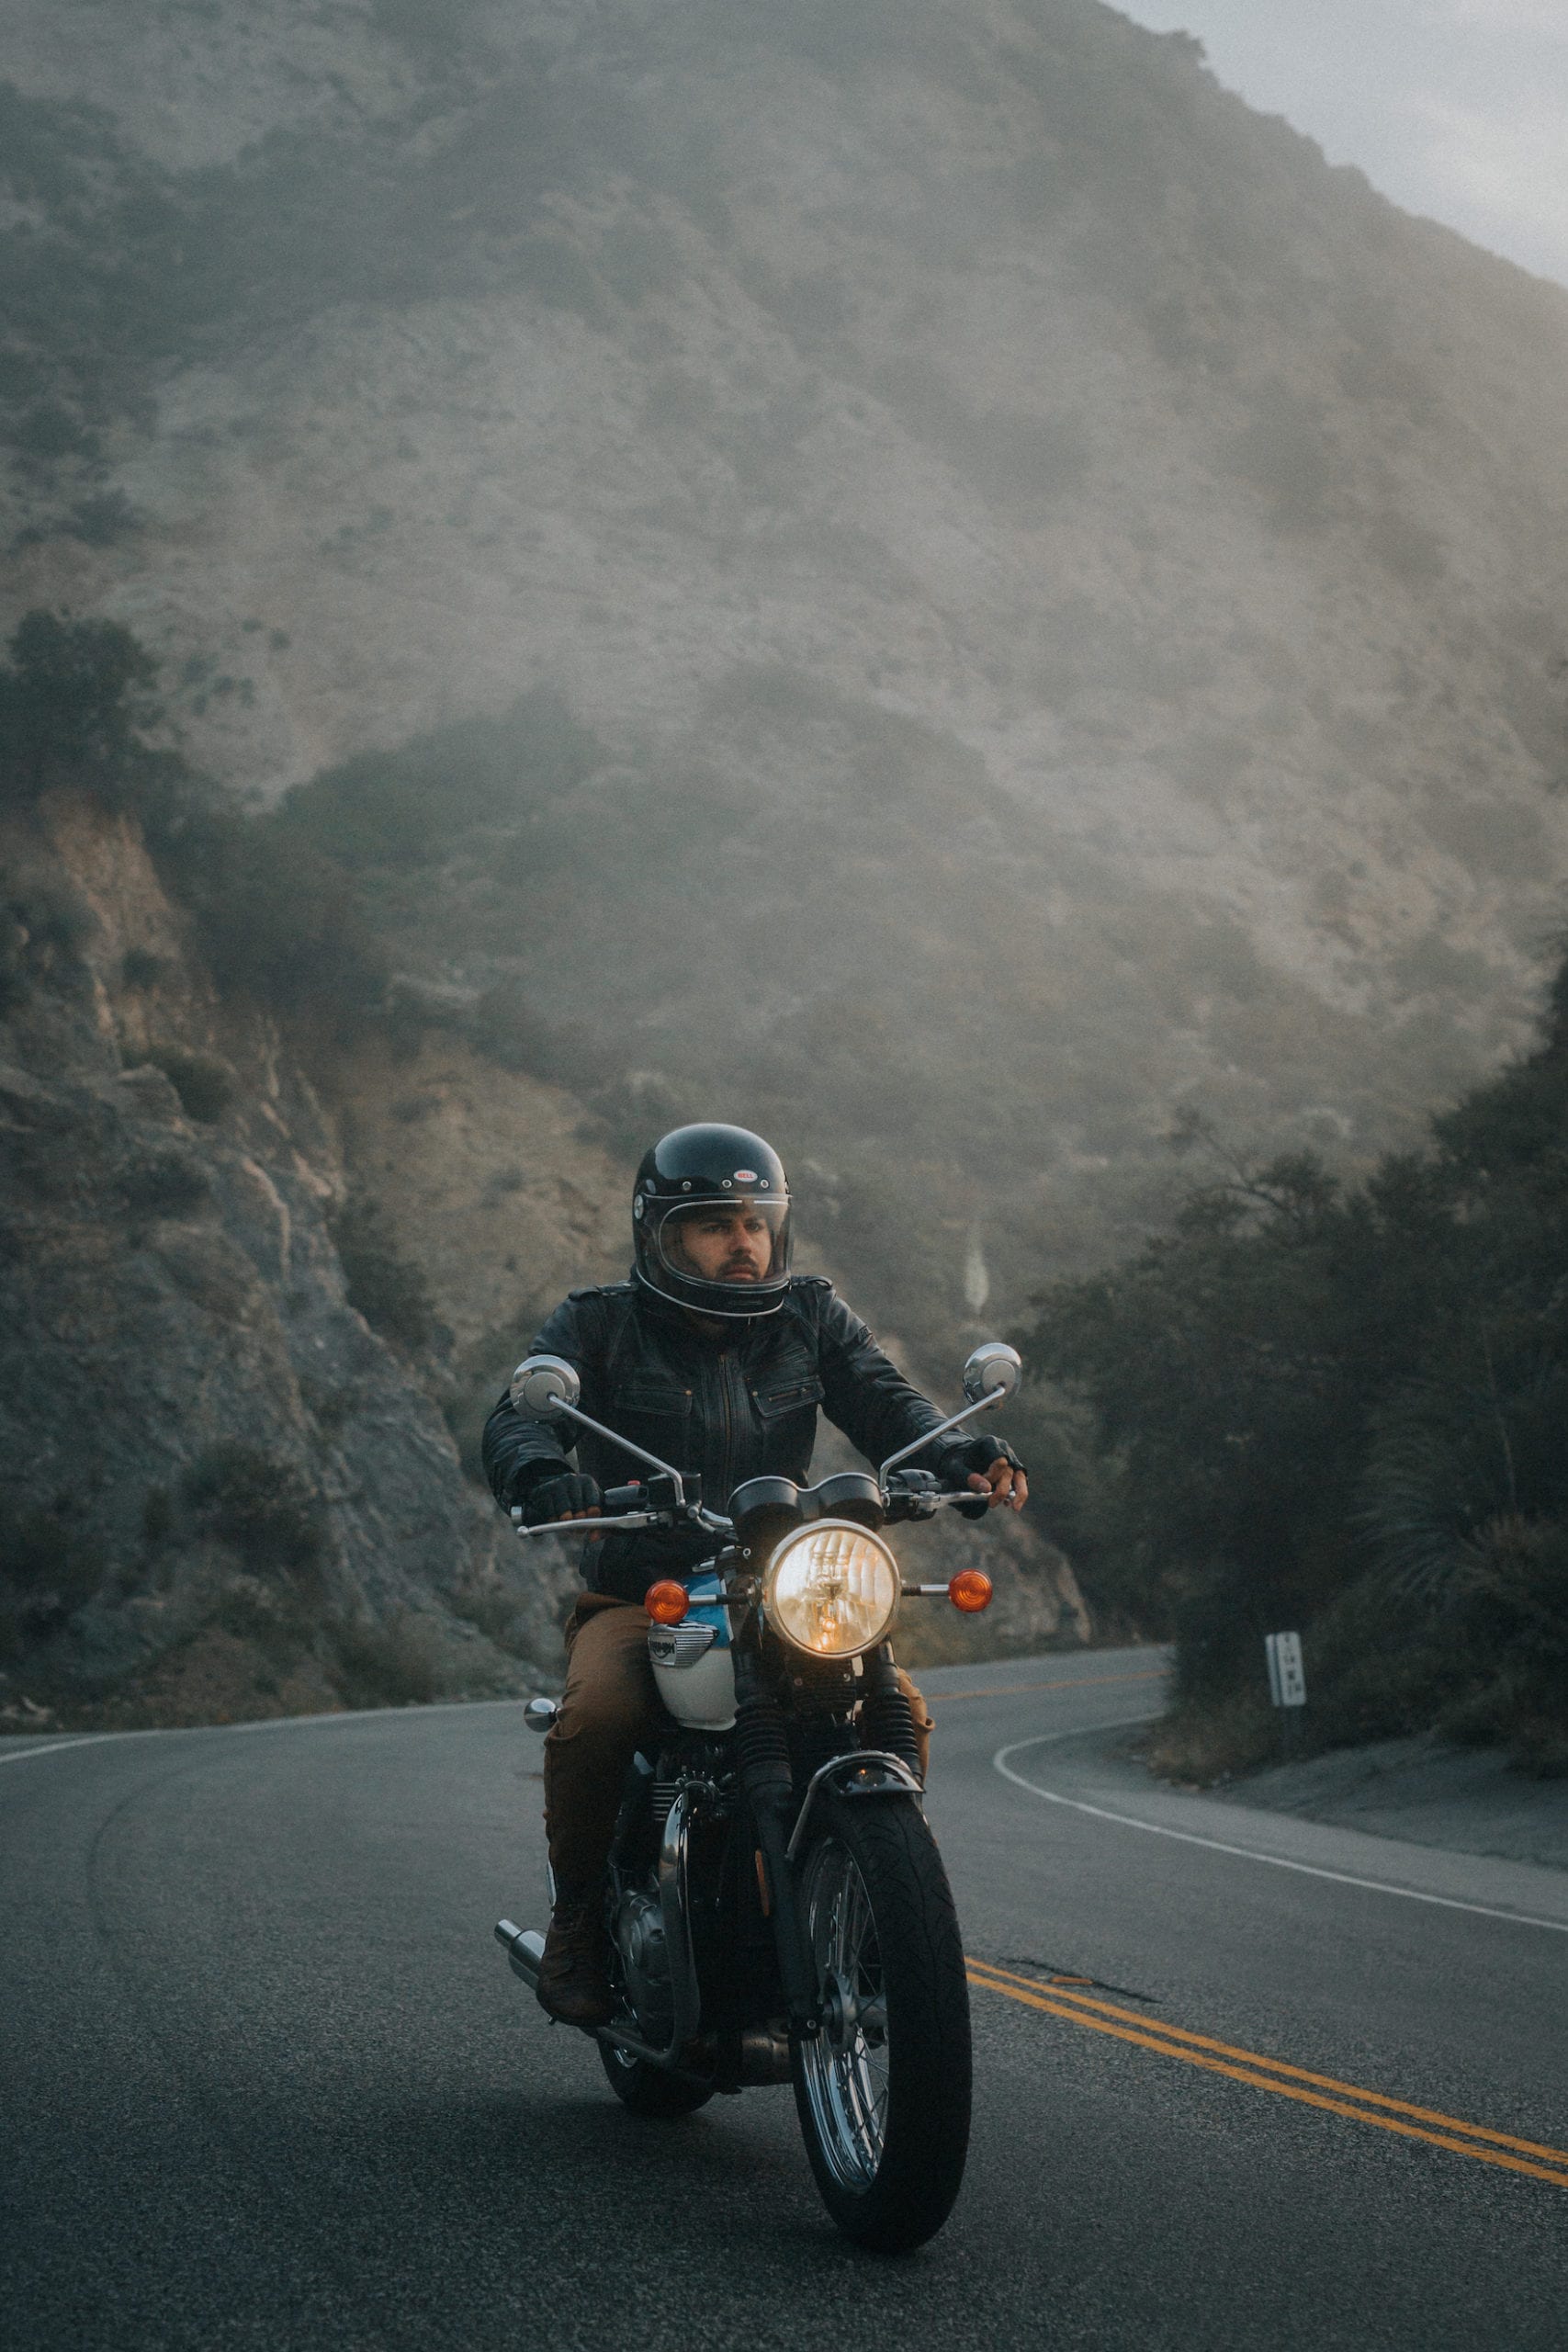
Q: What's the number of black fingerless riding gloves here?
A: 2